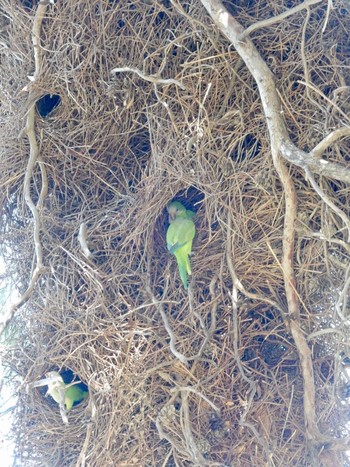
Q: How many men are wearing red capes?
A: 0